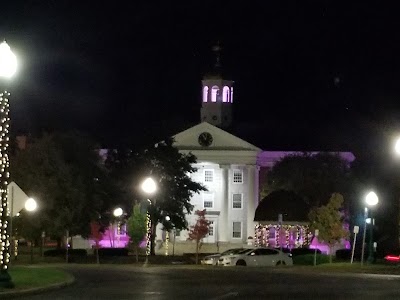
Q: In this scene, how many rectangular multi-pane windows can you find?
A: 5